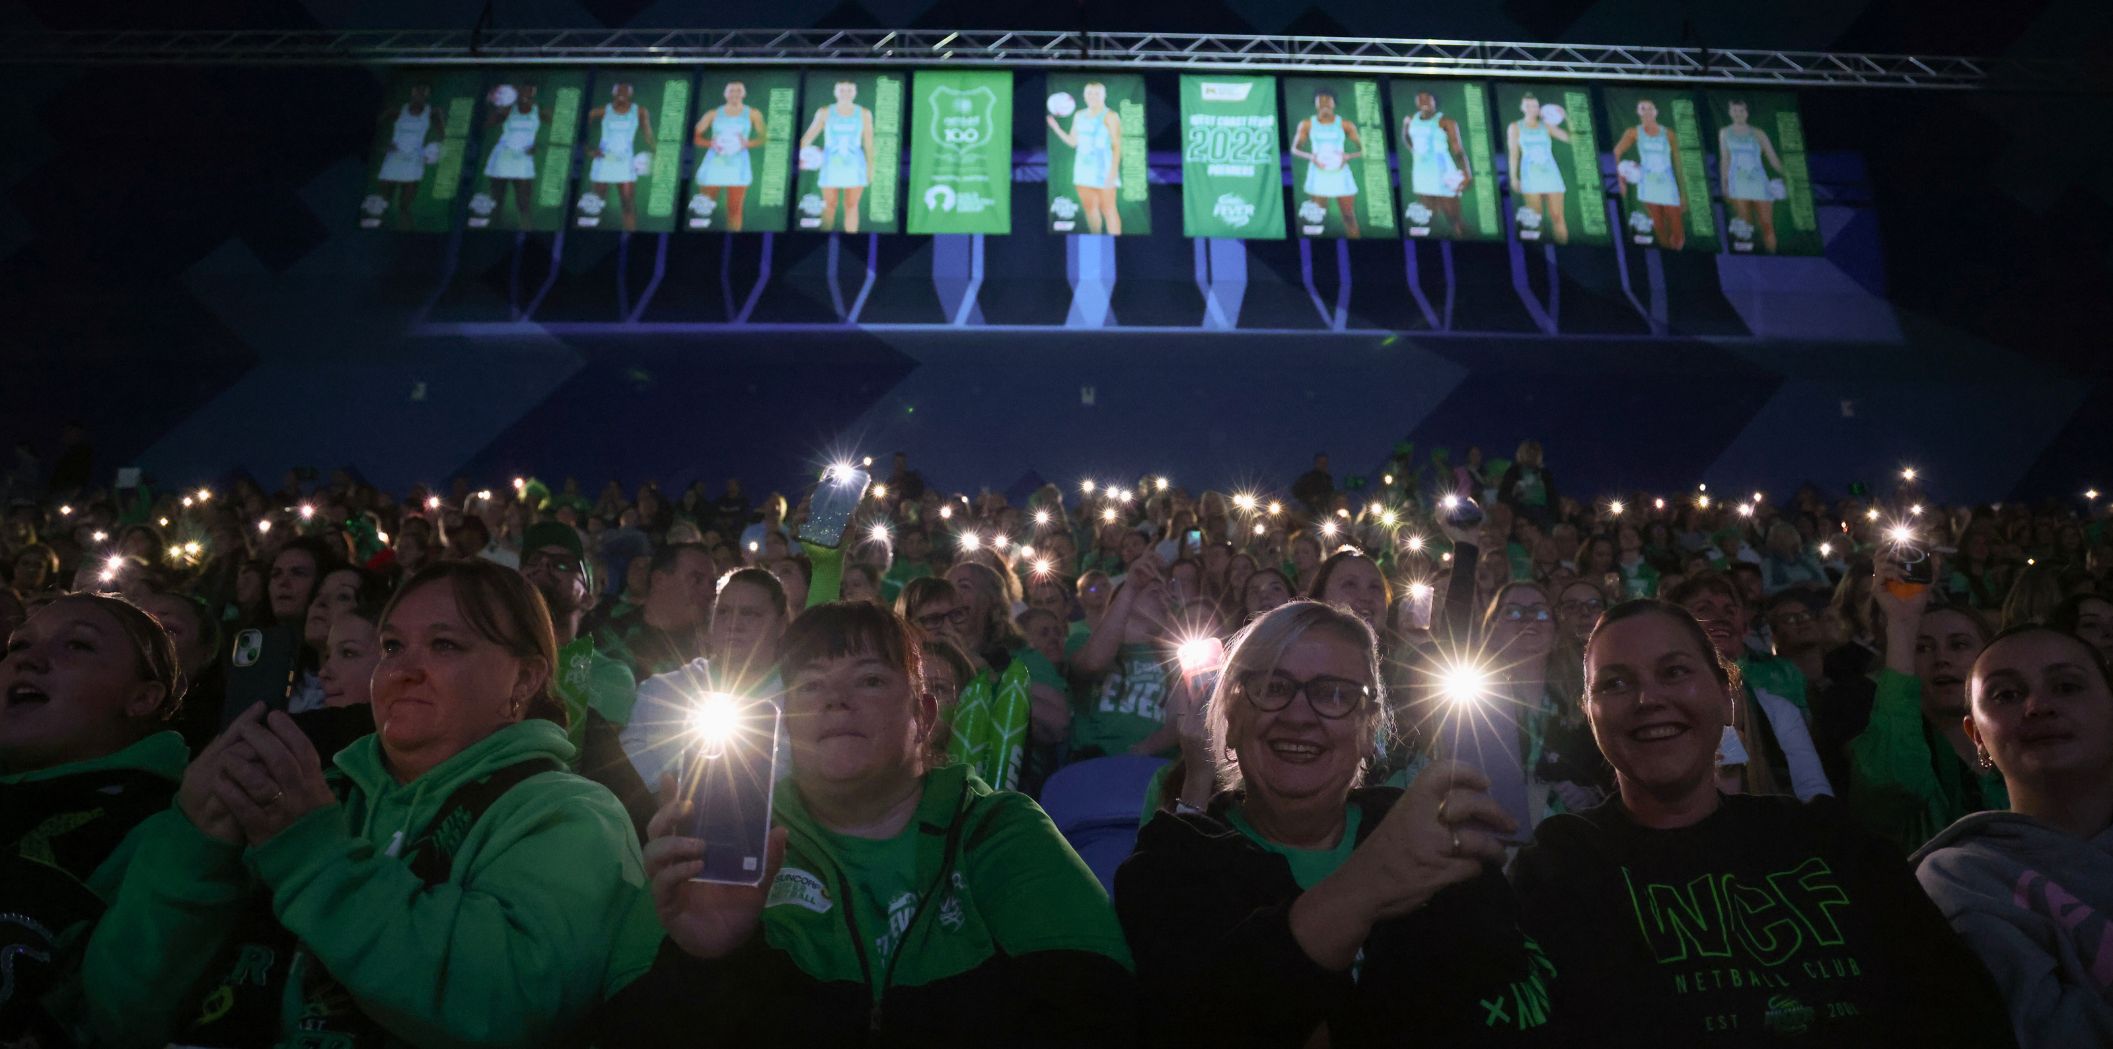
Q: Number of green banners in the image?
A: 13